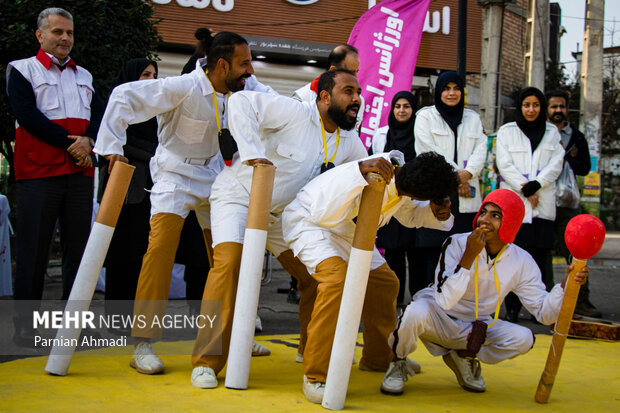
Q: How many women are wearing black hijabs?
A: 4